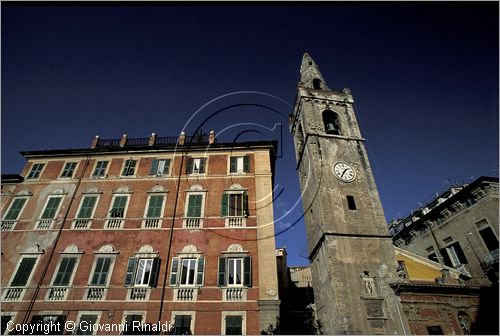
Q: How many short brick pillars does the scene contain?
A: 5